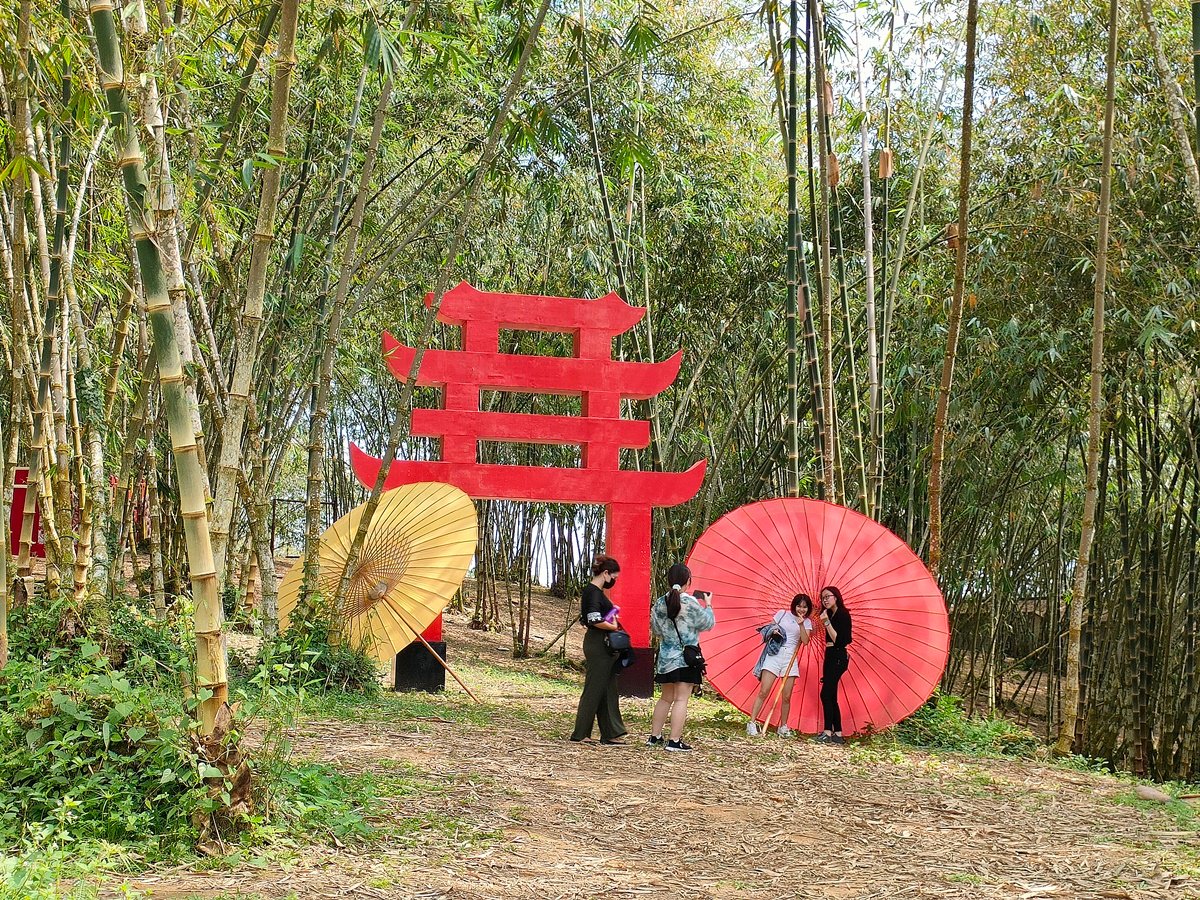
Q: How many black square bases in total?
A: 2